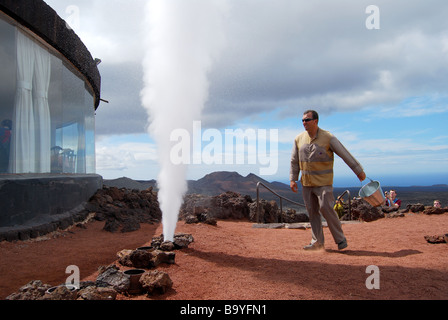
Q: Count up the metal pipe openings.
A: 3